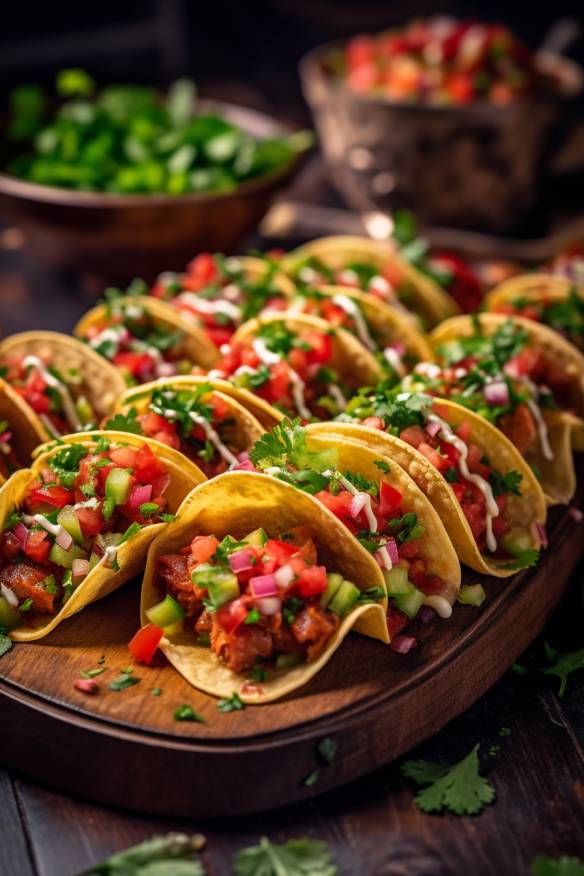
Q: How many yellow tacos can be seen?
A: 14